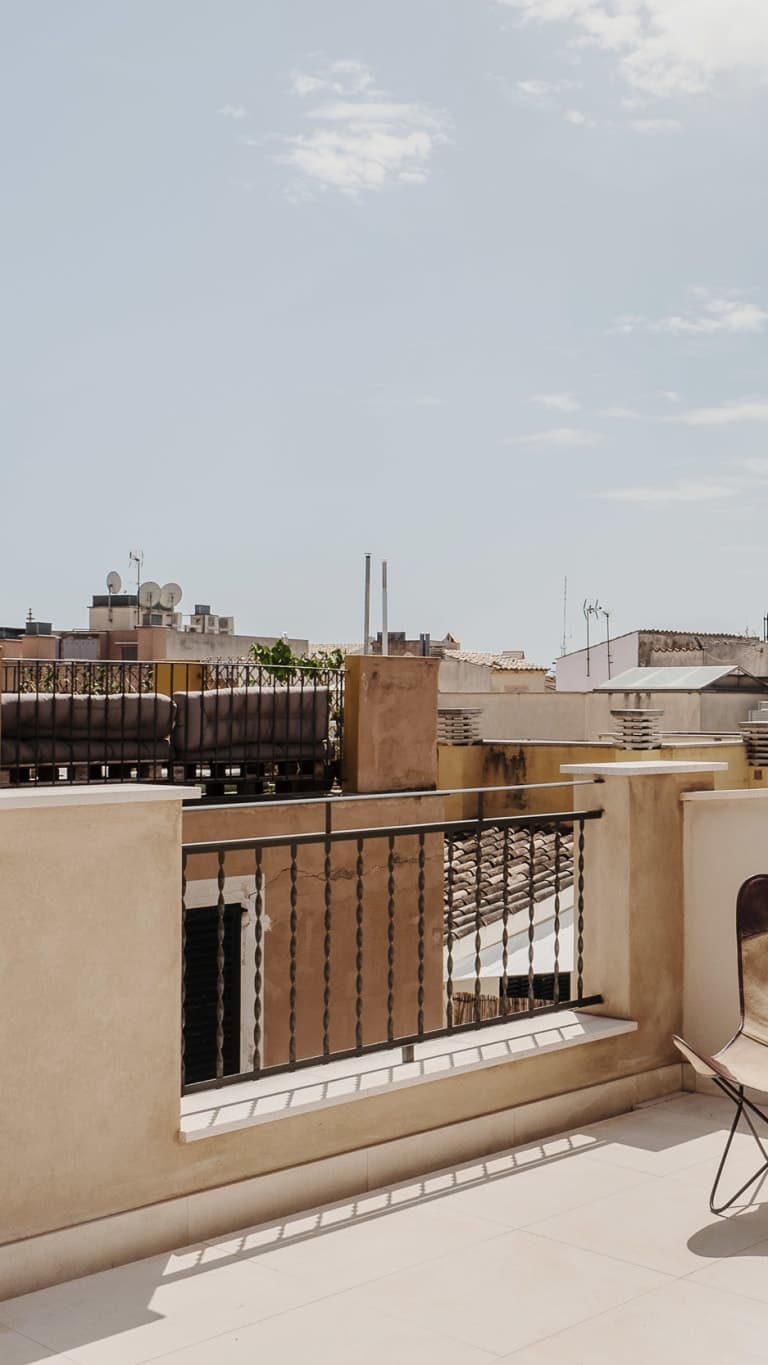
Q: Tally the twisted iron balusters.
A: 14